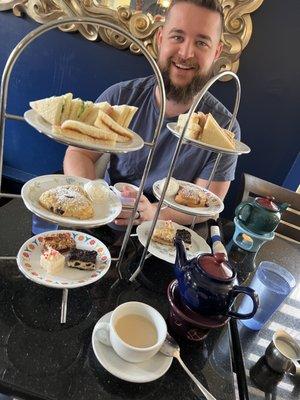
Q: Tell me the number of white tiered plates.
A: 6